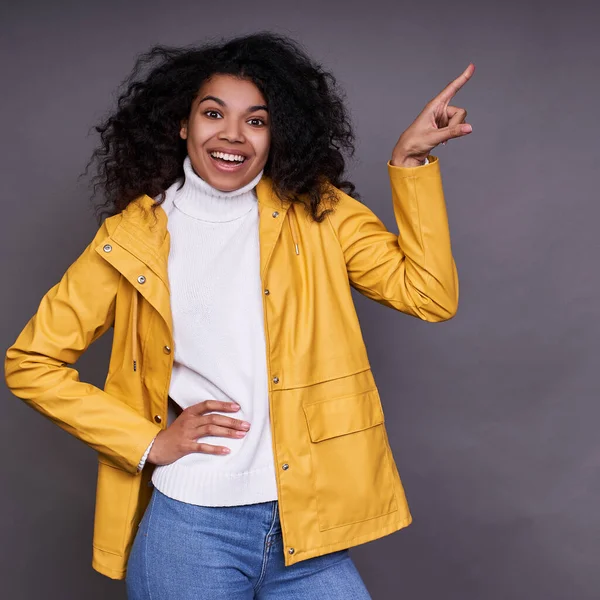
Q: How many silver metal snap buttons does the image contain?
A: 9